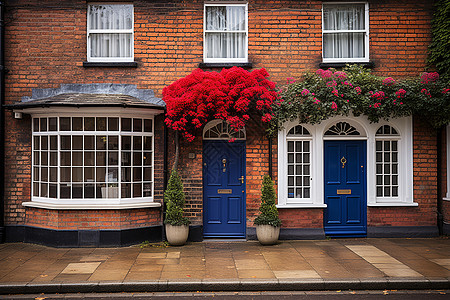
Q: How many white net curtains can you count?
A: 3